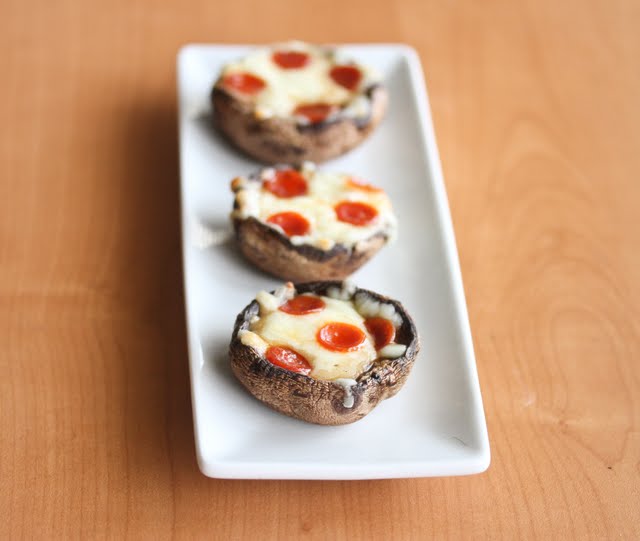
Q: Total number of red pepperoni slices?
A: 12